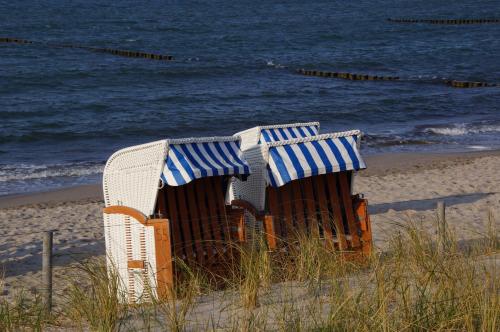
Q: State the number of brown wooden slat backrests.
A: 2